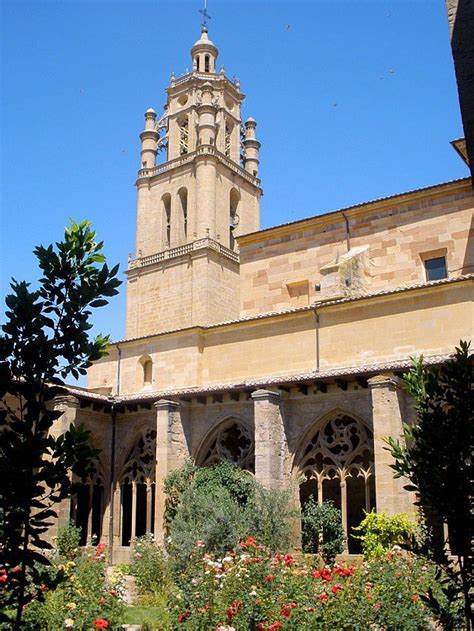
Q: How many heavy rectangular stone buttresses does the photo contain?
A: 4